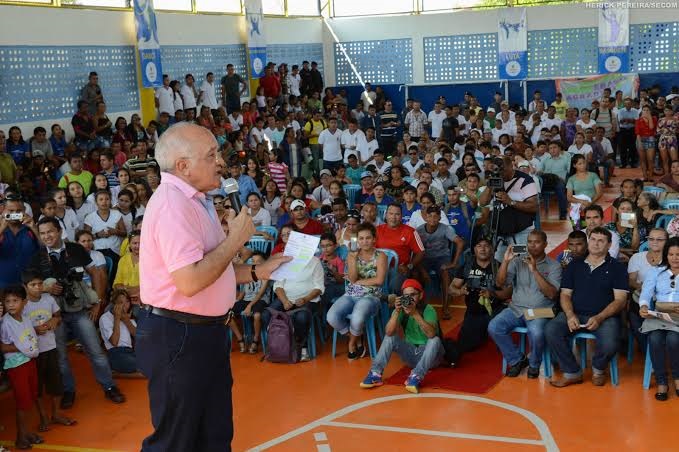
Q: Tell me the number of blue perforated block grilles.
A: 7